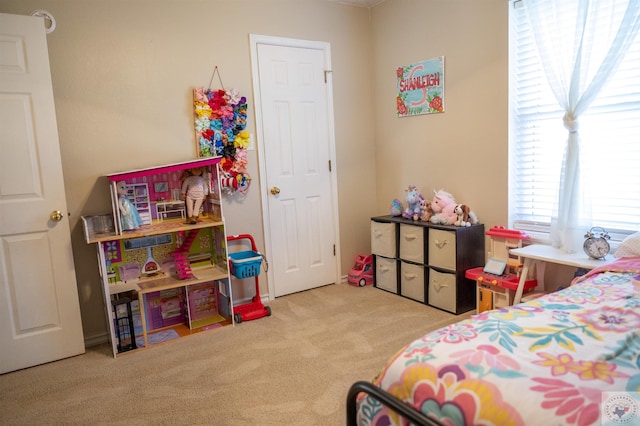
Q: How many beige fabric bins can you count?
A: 6